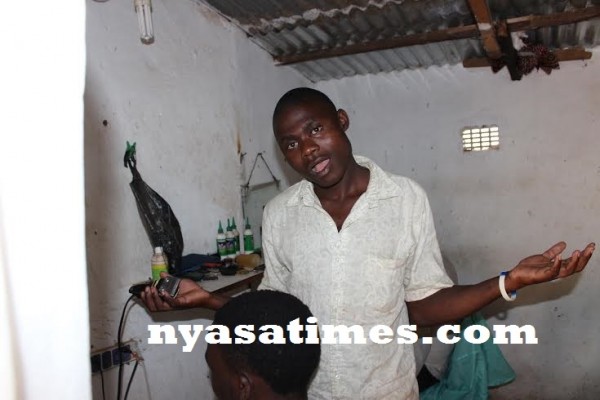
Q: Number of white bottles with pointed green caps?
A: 4